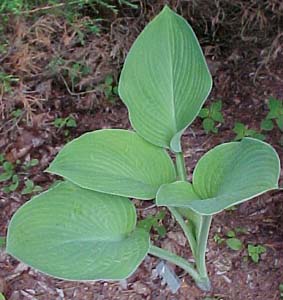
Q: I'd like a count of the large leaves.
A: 4